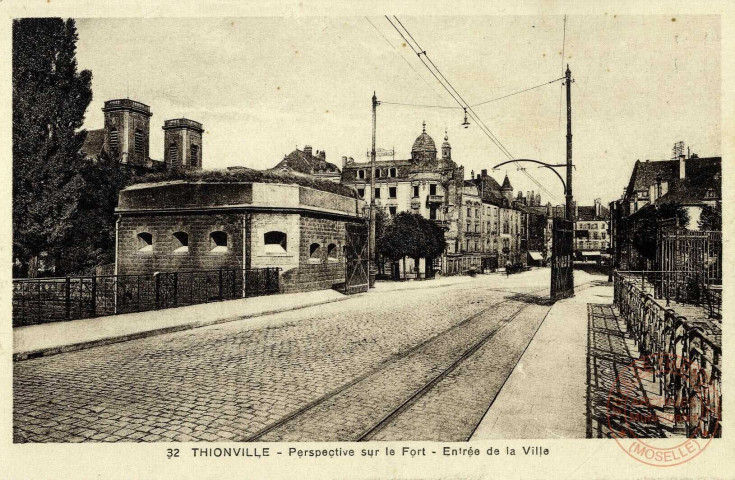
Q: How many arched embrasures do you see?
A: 6